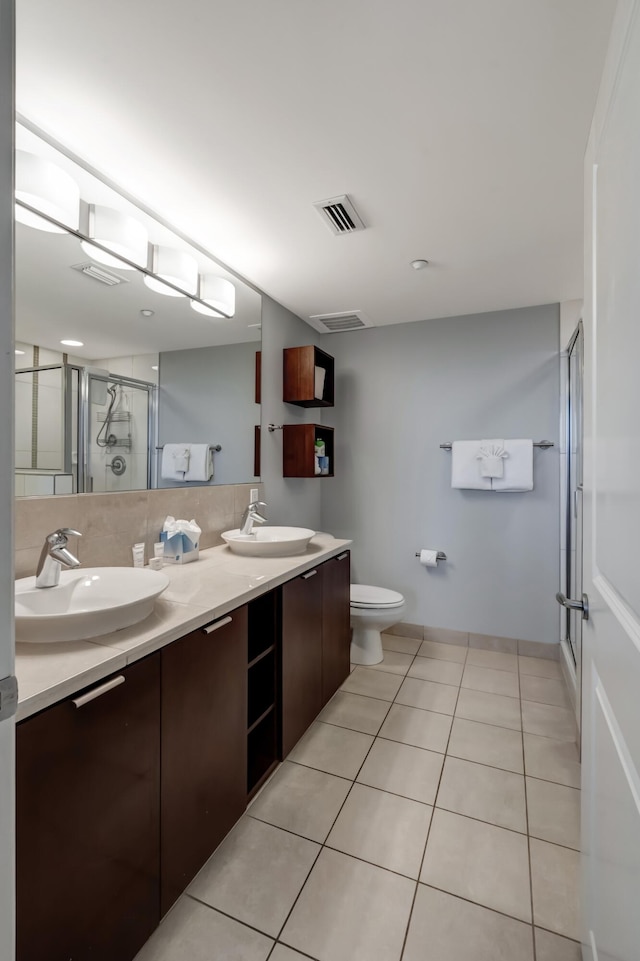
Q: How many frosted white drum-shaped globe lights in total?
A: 4